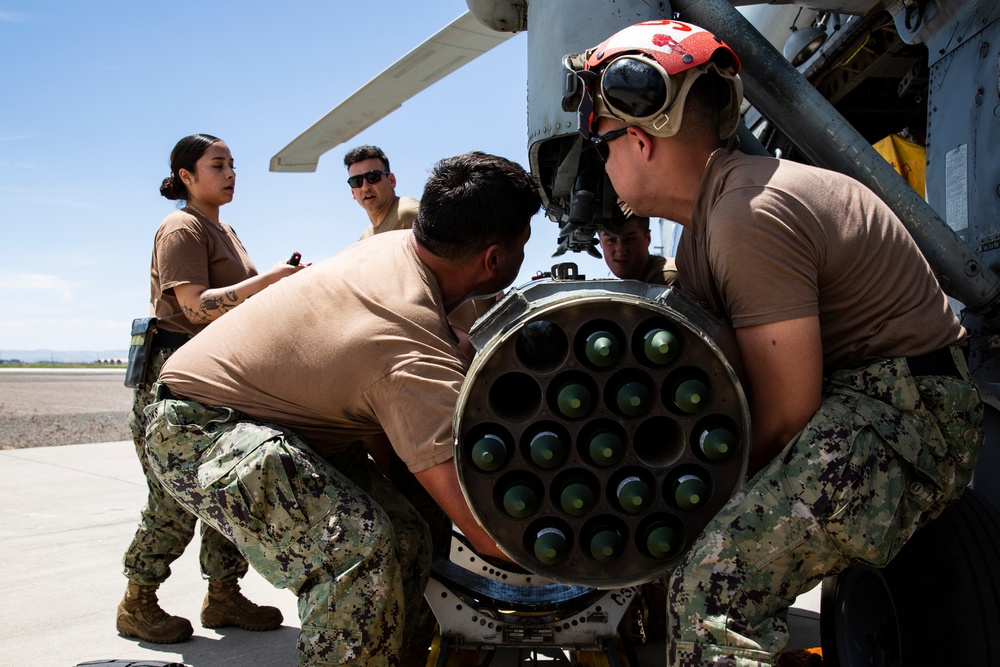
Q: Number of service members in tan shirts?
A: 5